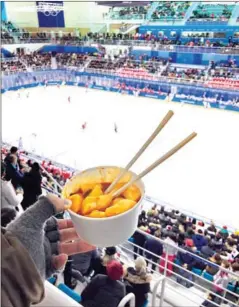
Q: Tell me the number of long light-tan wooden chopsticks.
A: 2